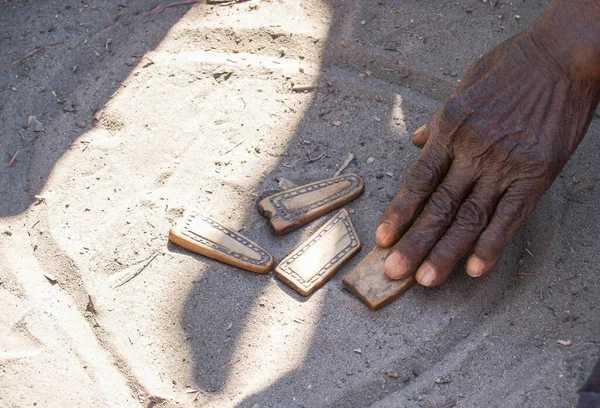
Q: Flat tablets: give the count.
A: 4